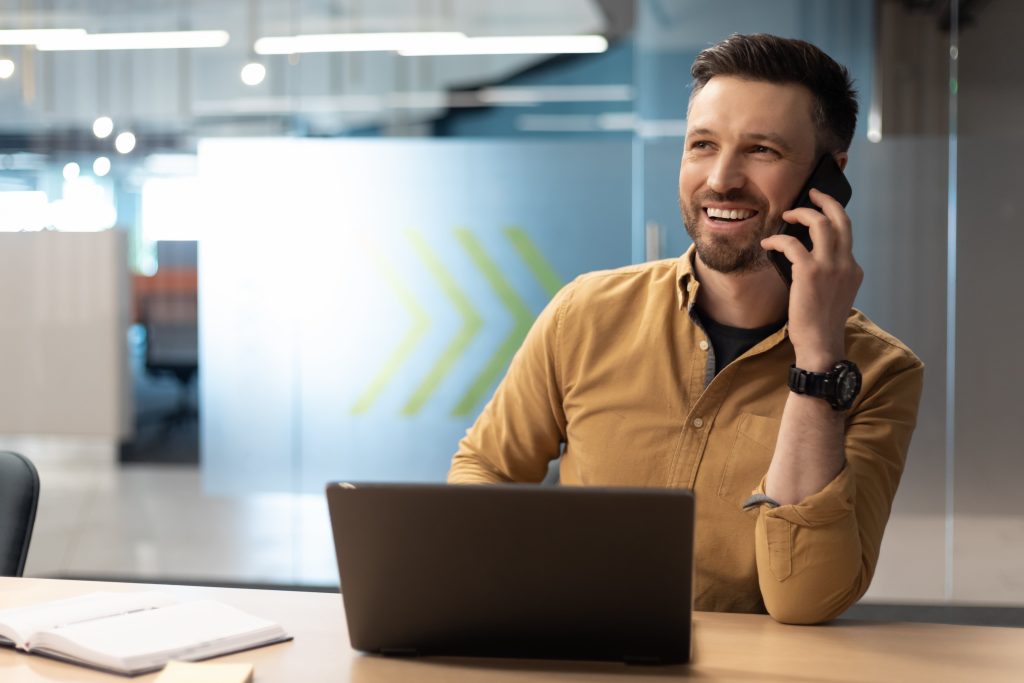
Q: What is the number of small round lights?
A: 6